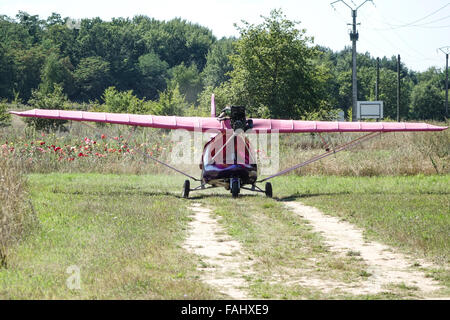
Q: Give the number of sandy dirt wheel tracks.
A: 2